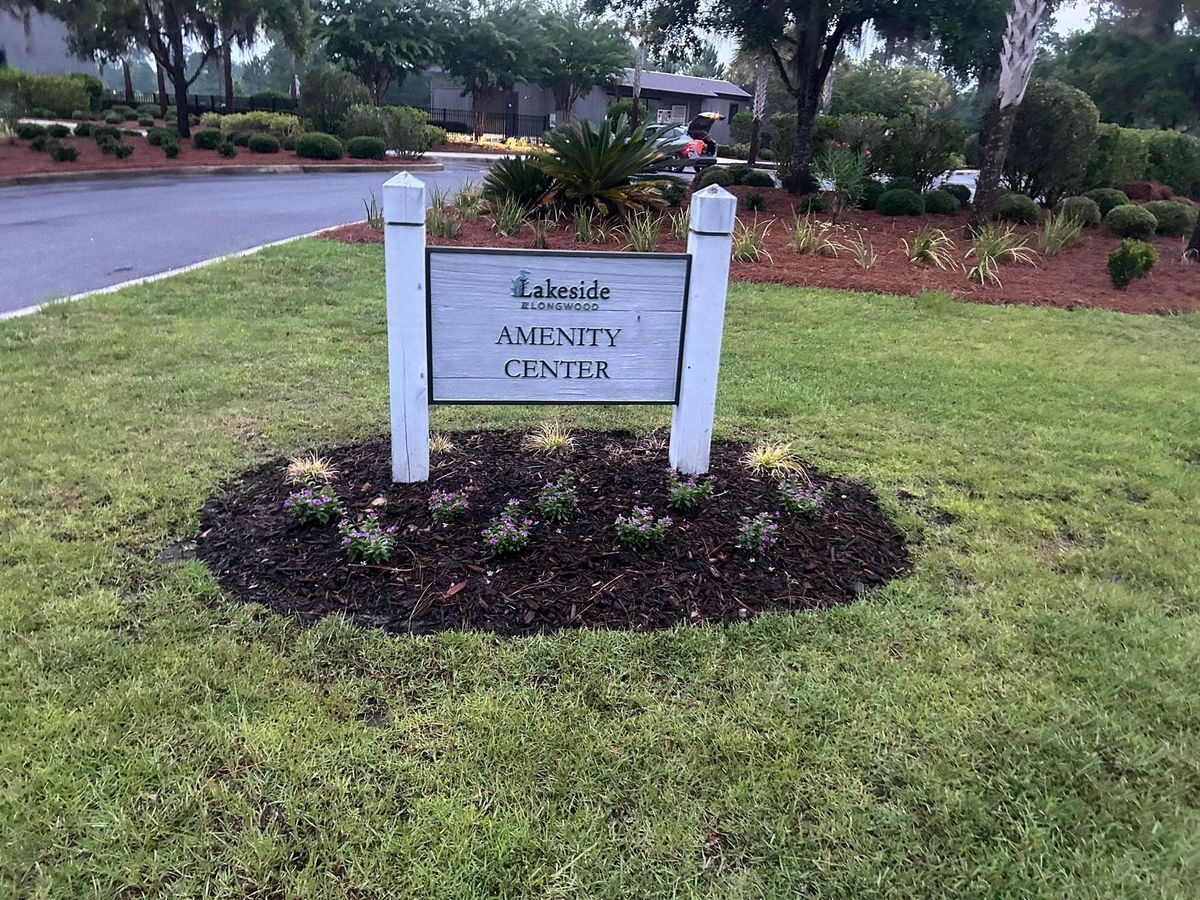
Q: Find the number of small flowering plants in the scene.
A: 9